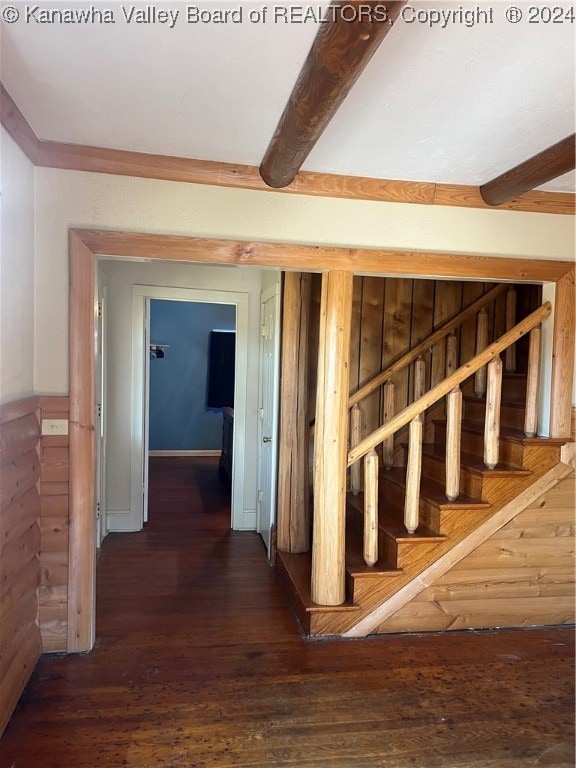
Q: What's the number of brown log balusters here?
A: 11